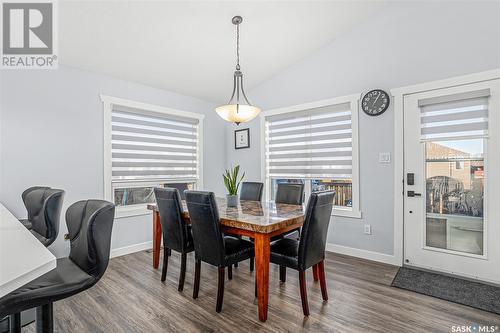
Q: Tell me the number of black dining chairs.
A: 6